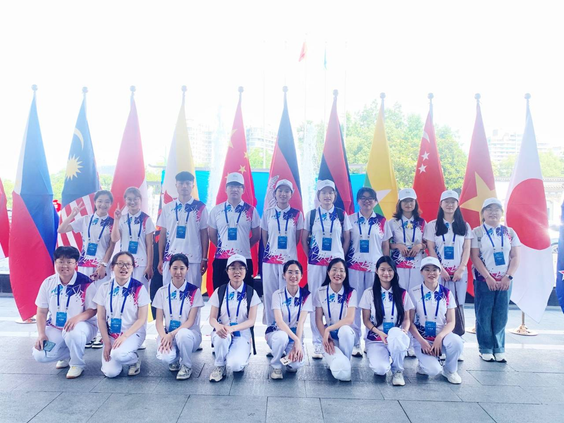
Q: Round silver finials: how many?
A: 11